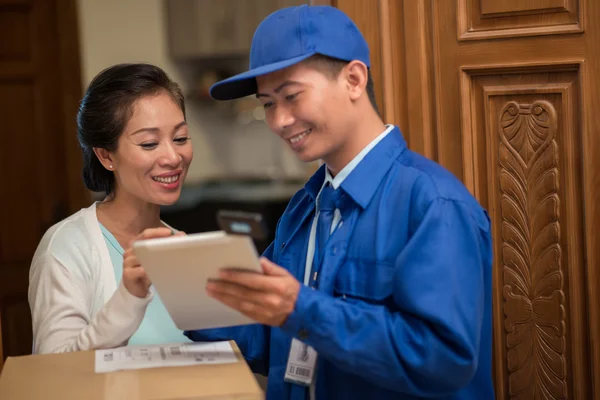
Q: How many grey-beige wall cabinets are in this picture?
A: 1